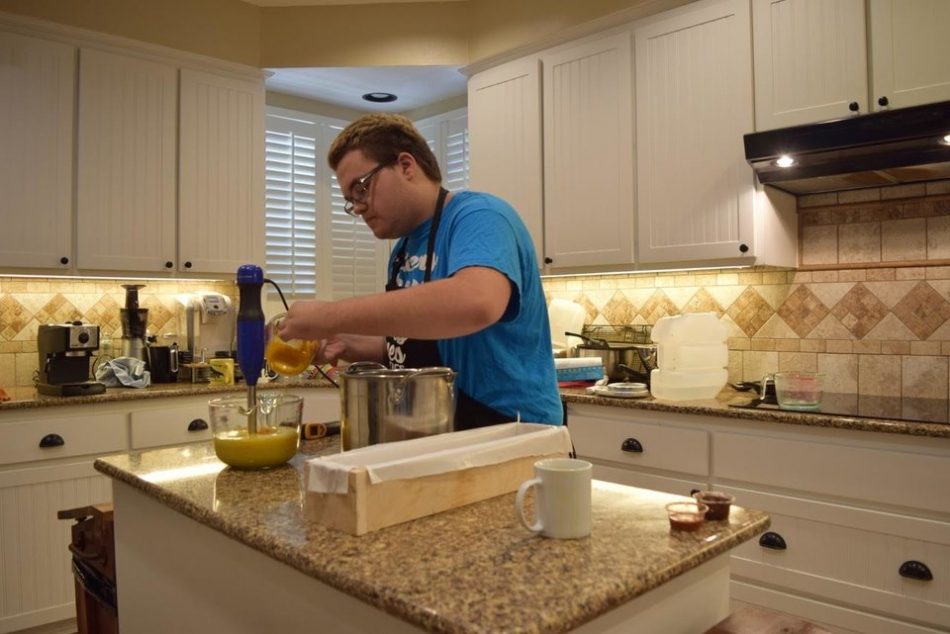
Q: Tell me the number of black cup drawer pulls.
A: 5